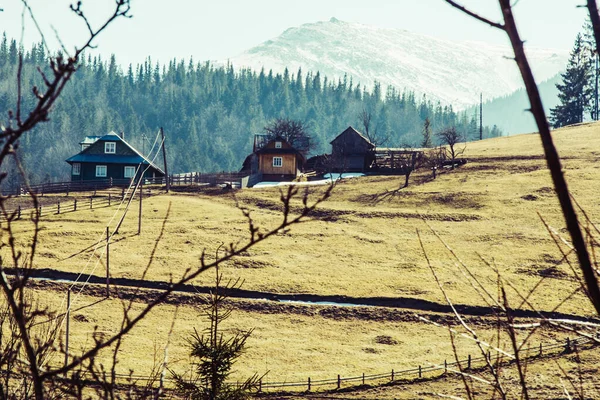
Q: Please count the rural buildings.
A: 3